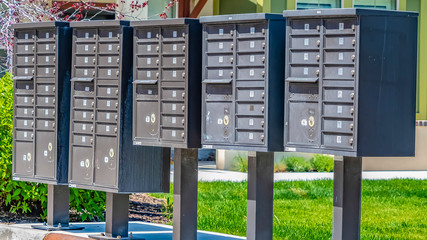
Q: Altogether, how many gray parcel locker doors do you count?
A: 7